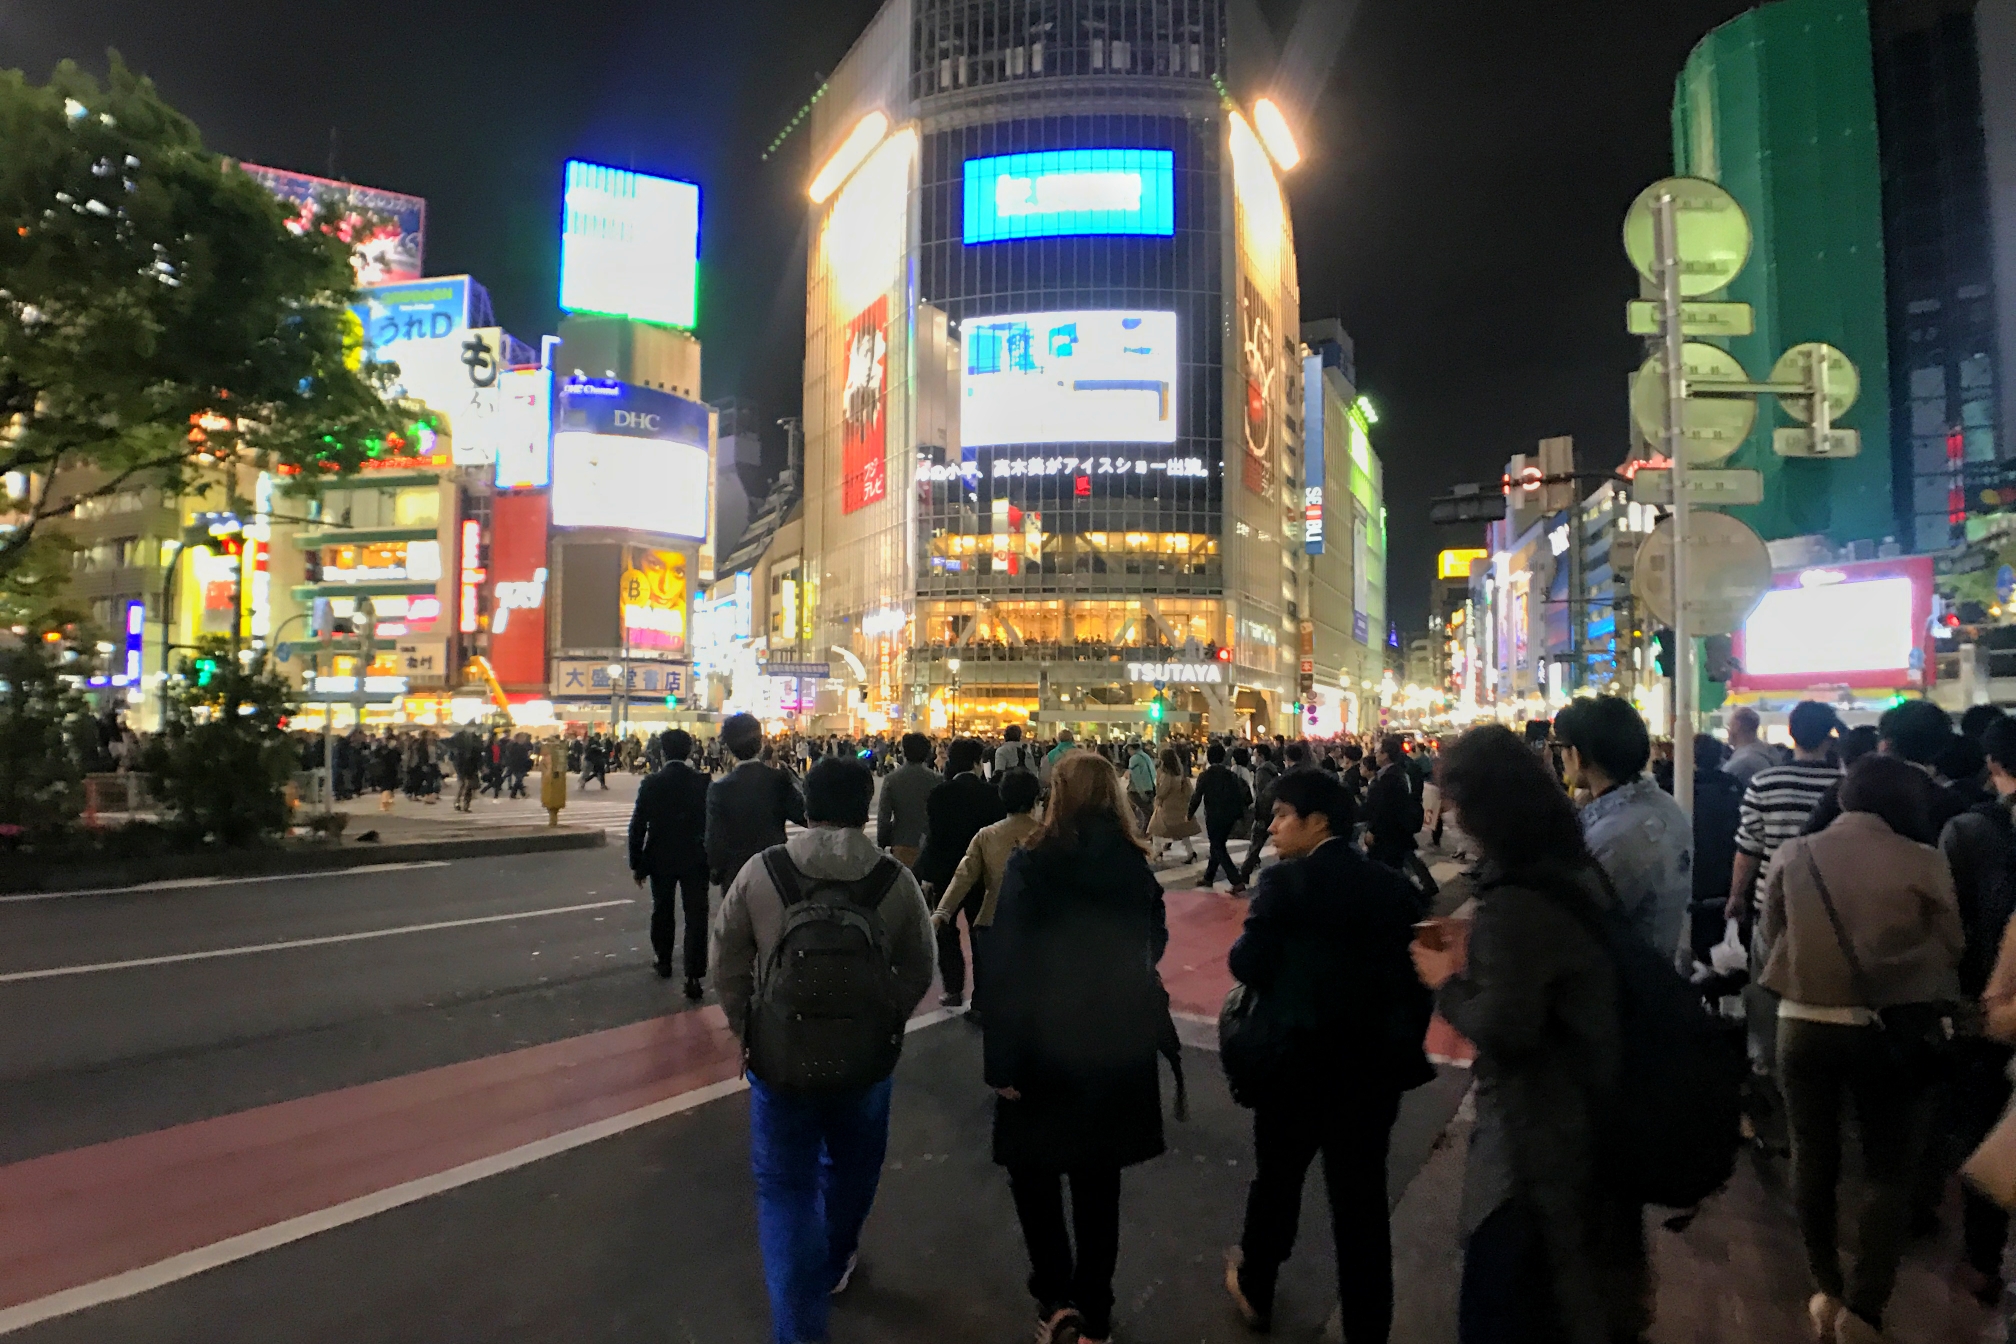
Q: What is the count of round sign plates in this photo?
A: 4